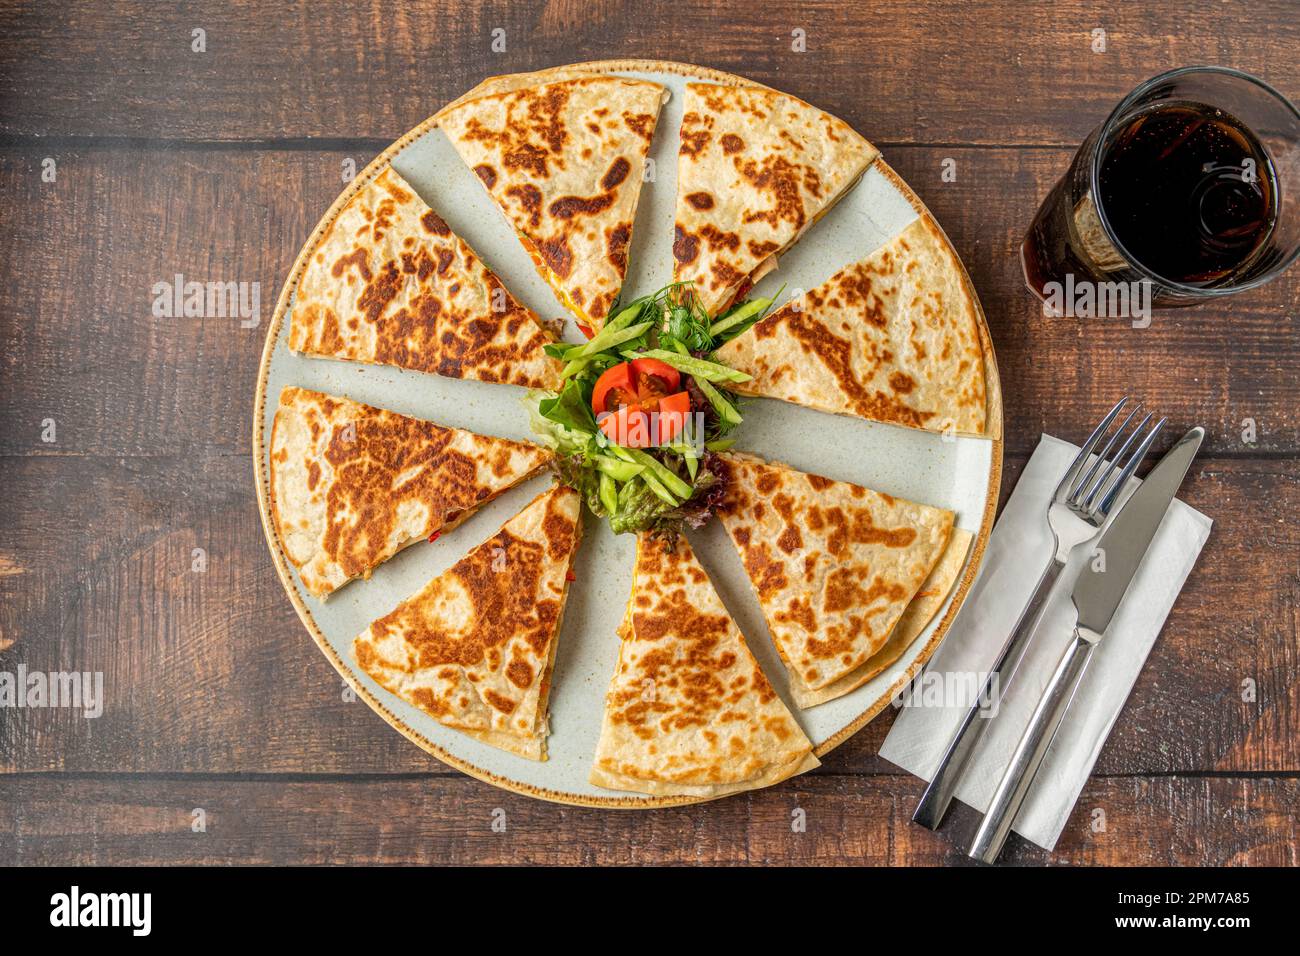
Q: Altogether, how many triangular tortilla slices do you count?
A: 8